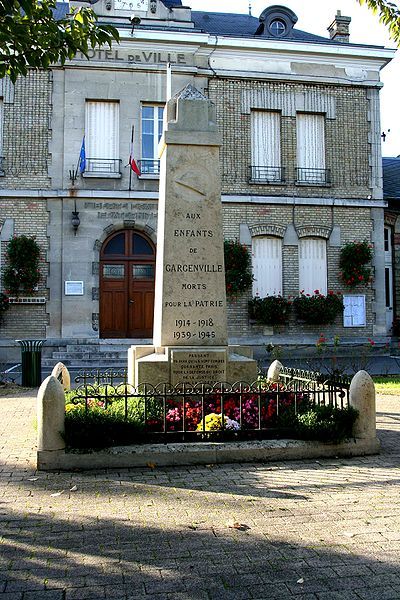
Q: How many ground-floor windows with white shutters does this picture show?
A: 2